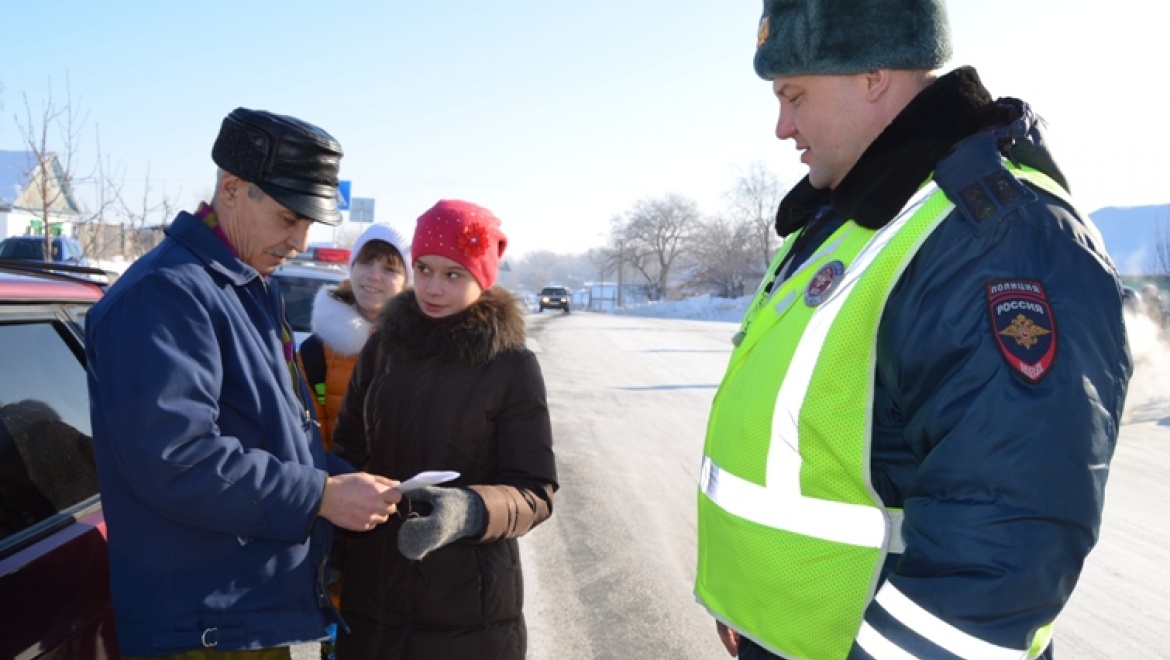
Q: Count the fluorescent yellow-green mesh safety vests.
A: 1